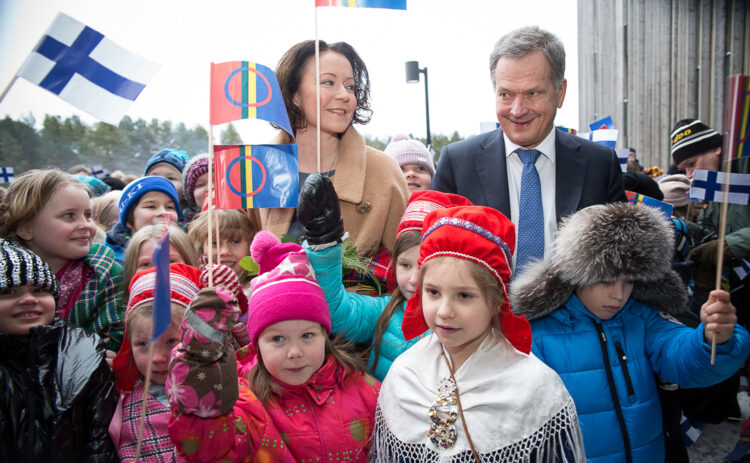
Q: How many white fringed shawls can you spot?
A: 1